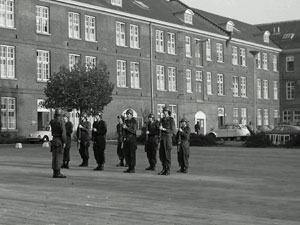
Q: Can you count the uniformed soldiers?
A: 9